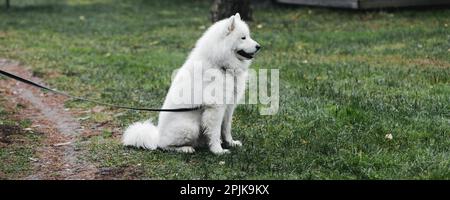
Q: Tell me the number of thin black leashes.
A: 1